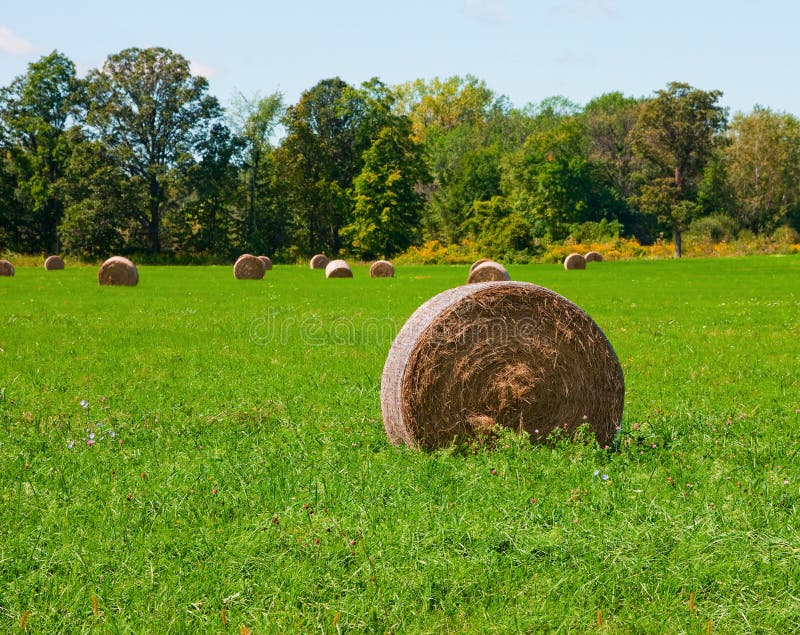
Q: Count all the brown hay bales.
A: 13